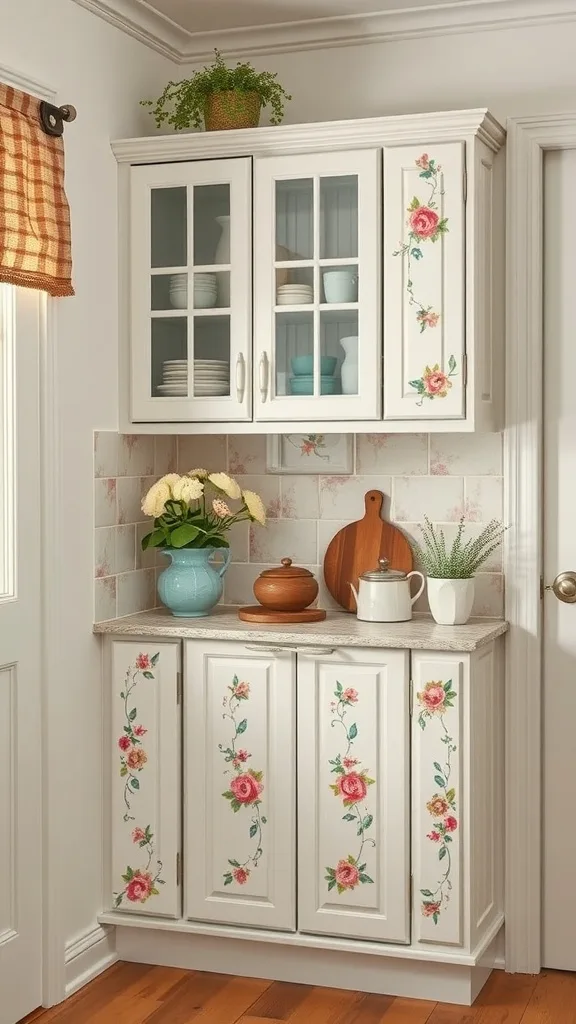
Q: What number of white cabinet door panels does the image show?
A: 7